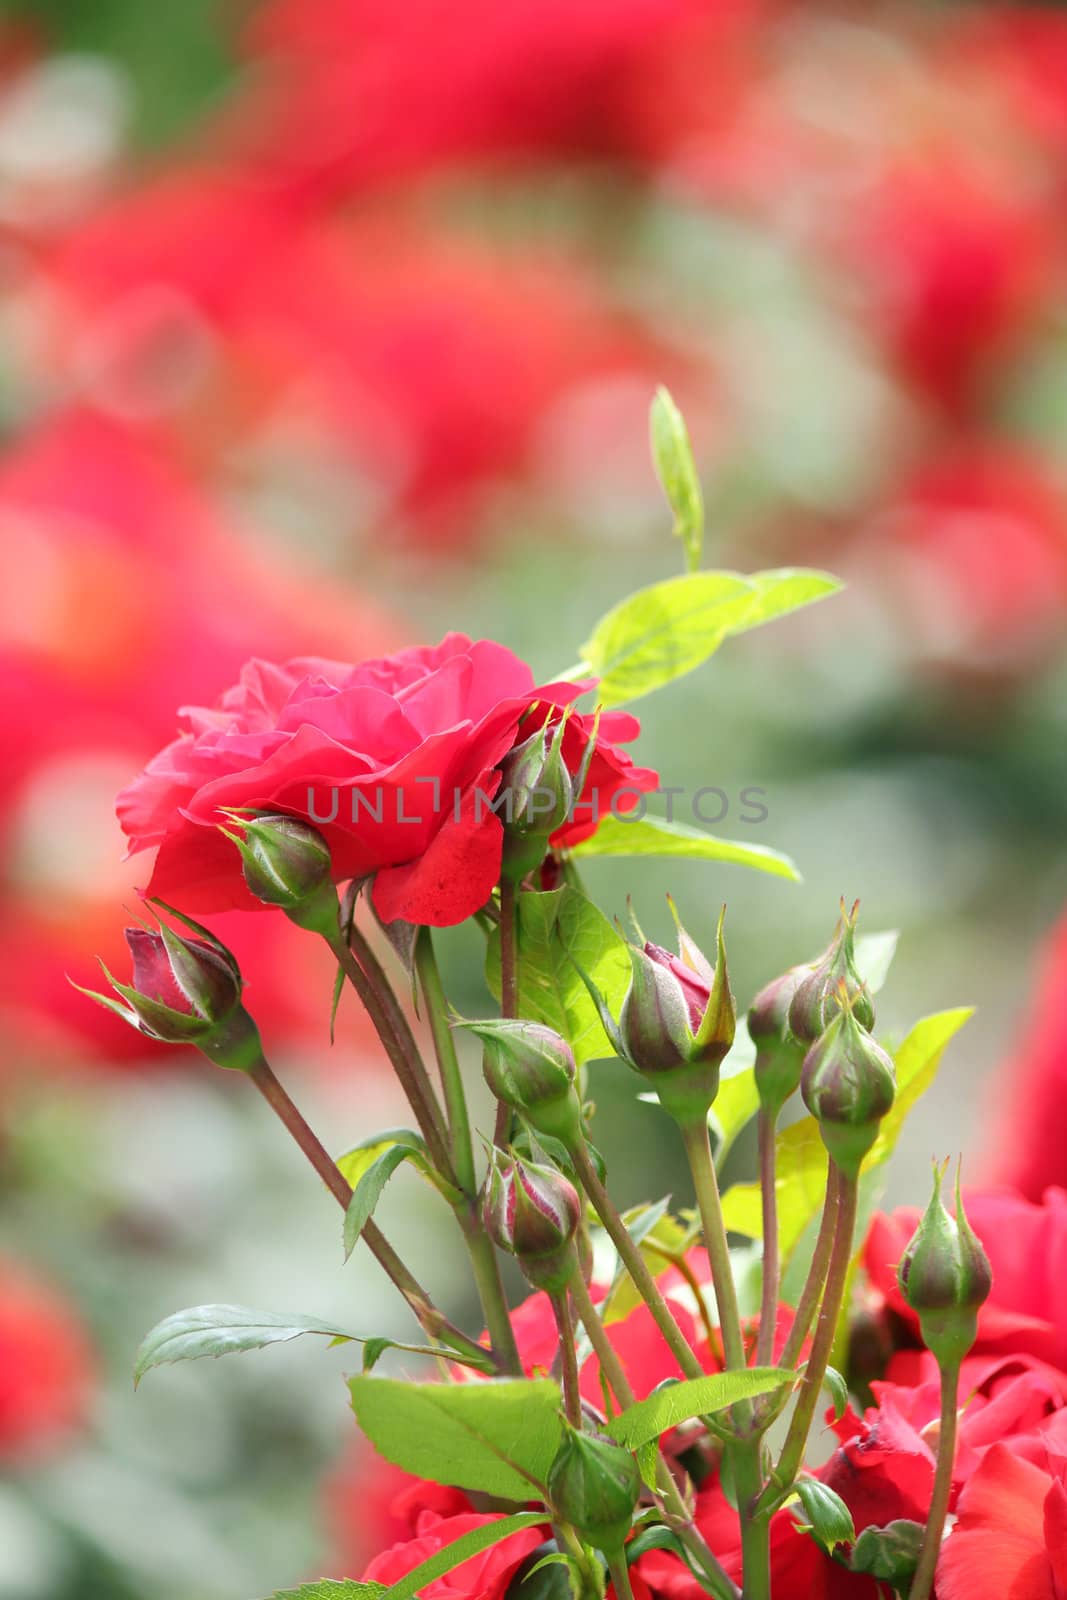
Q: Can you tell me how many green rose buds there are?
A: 11